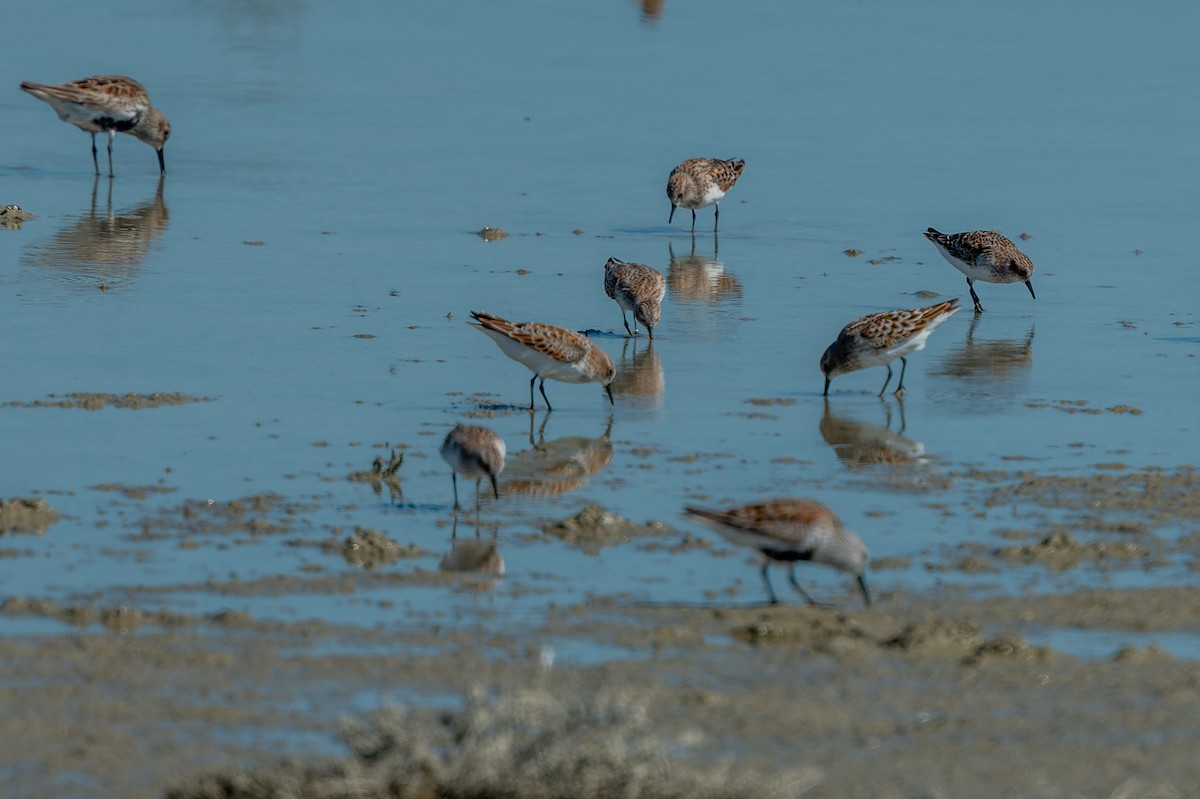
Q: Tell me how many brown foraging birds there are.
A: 8